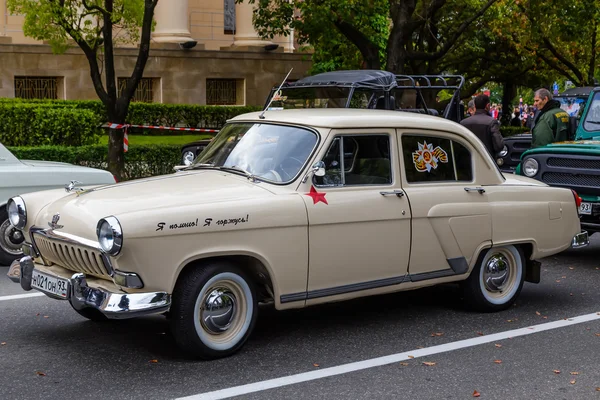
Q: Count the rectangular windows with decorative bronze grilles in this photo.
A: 3